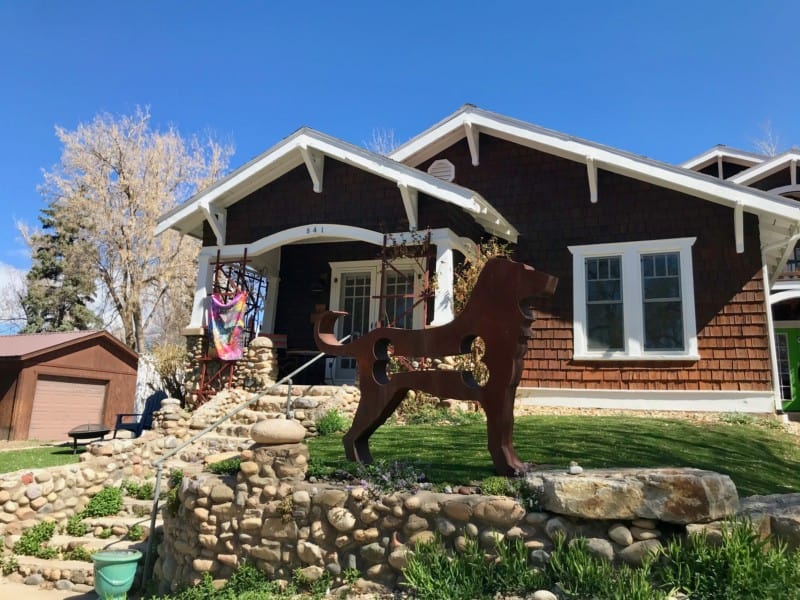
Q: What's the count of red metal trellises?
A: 2